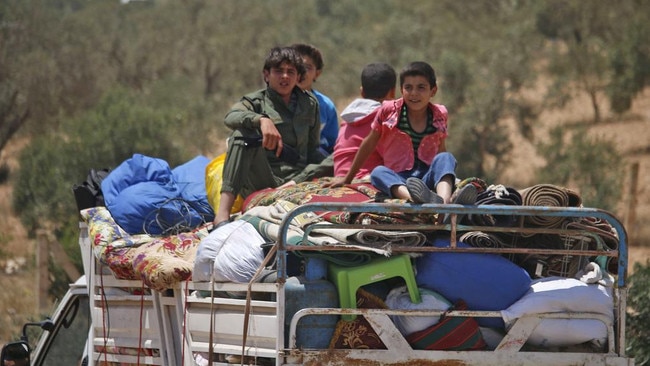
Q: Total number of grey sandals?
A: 2